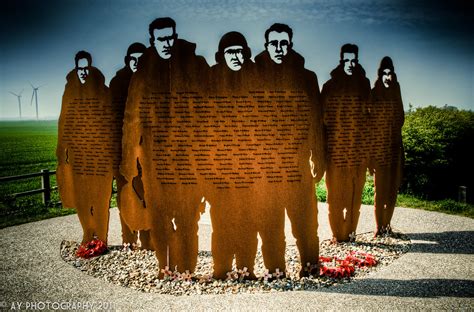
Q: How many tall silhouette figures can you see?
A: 7